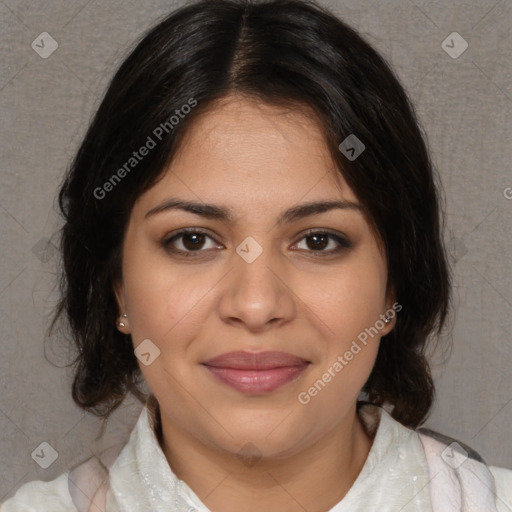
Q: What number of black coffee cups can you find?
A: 0